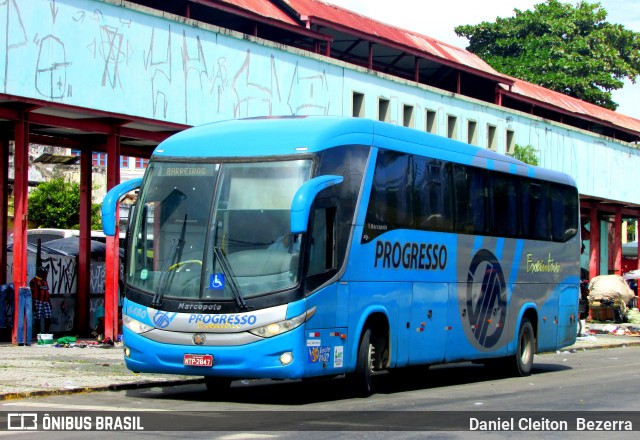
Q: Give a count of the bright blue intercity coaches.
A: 1